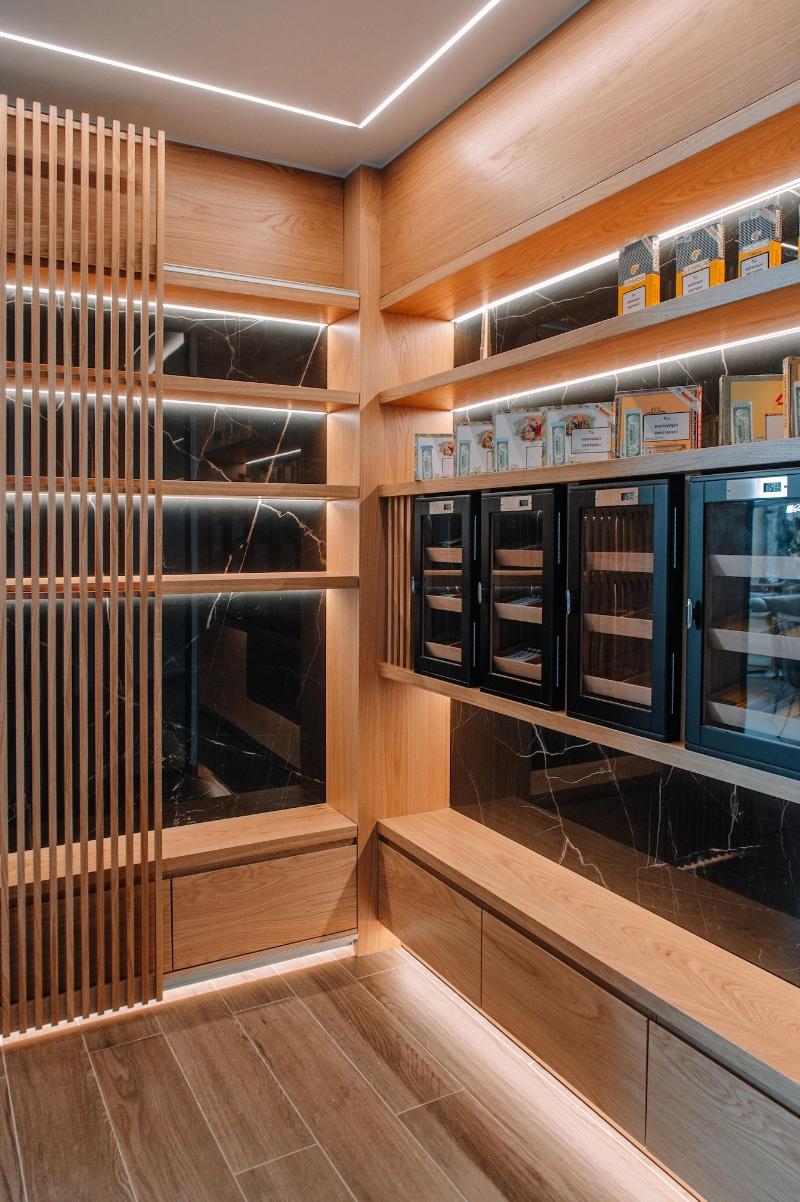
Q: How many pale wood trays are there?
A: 12